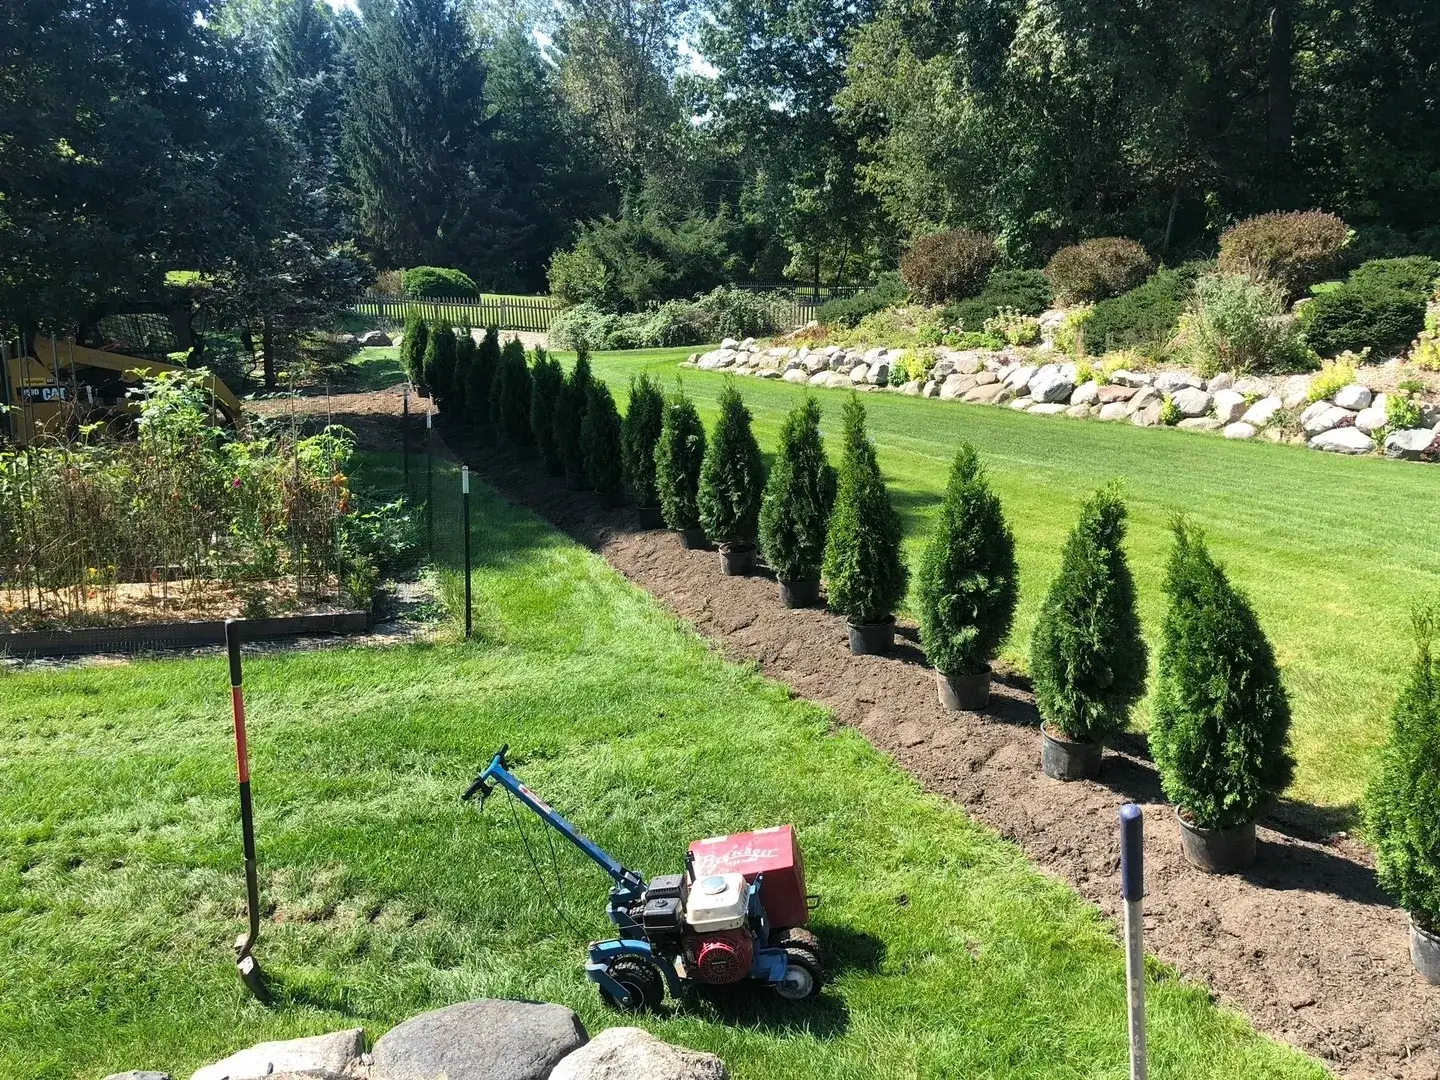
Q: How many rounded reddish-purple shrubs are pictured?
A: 3